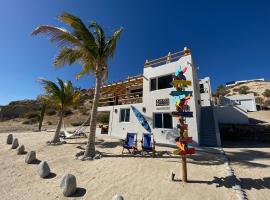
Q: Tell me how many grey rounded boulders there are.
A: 7